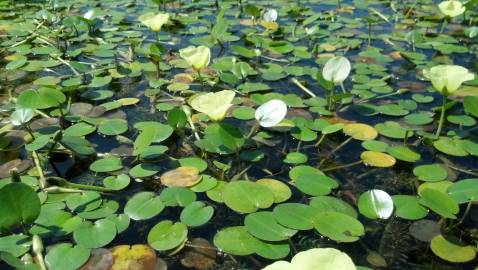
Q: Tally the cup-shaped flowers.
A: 6